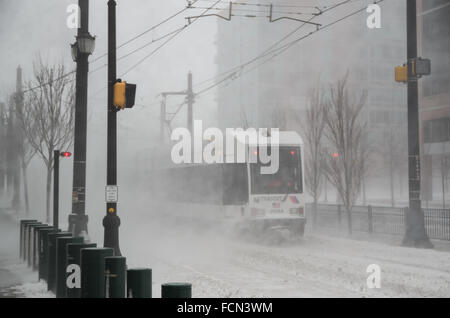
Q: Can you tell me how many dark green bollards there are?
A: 12